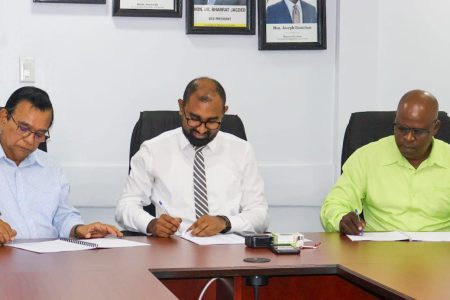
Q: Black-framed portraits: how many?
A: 4